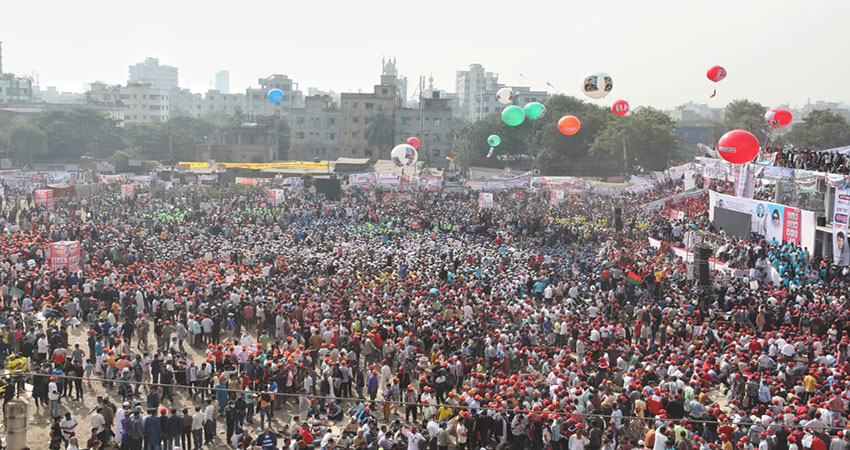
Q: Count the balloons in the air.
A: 13